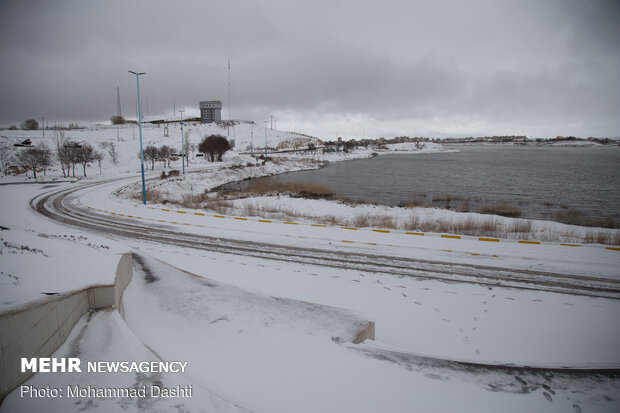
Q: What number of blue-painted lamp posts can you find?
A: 4